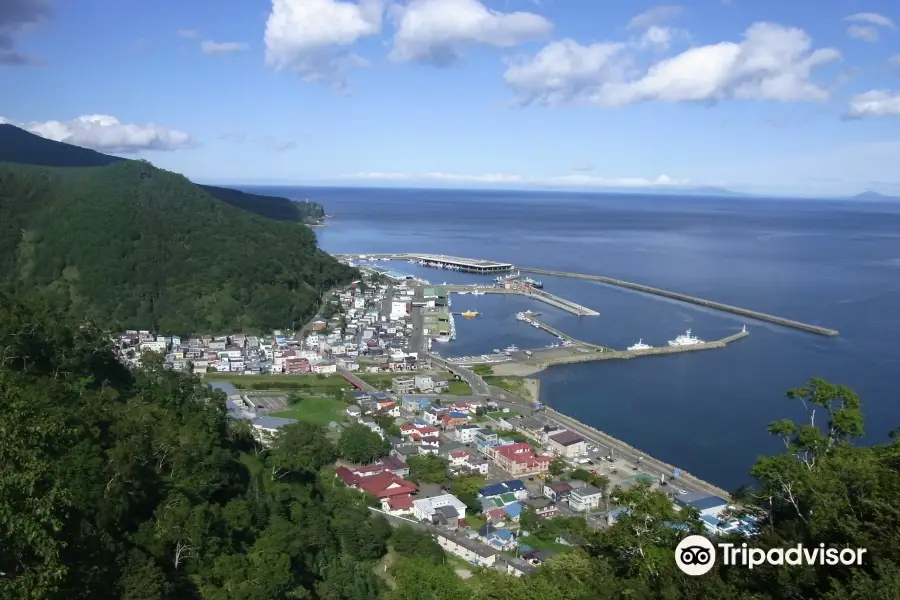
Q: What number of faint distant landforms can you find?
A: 2